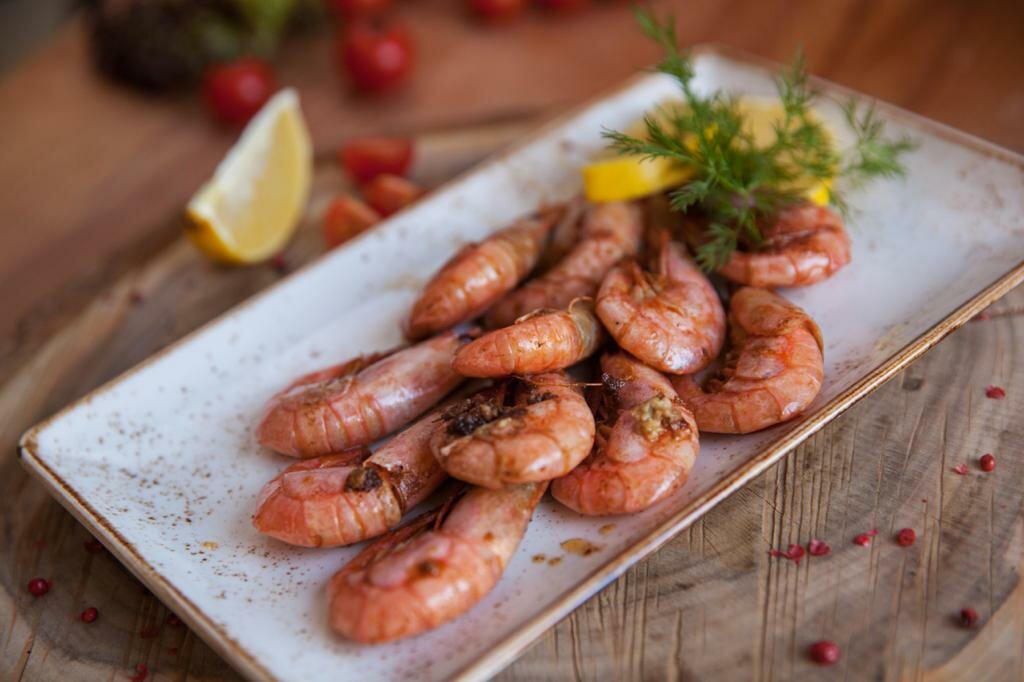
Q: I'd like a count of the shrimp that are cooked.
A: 11